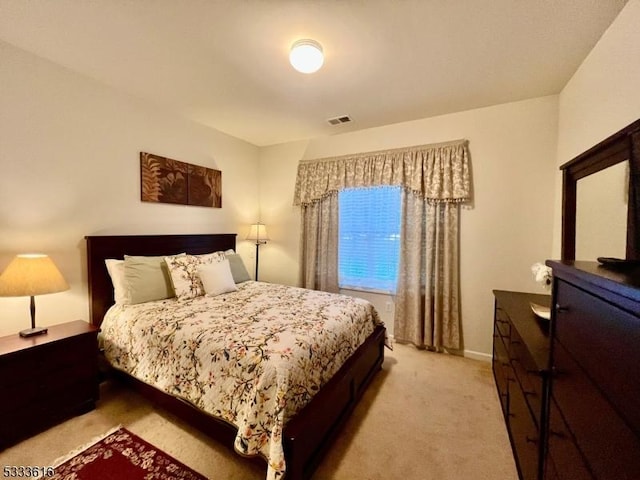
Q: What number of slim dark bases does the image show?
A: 2